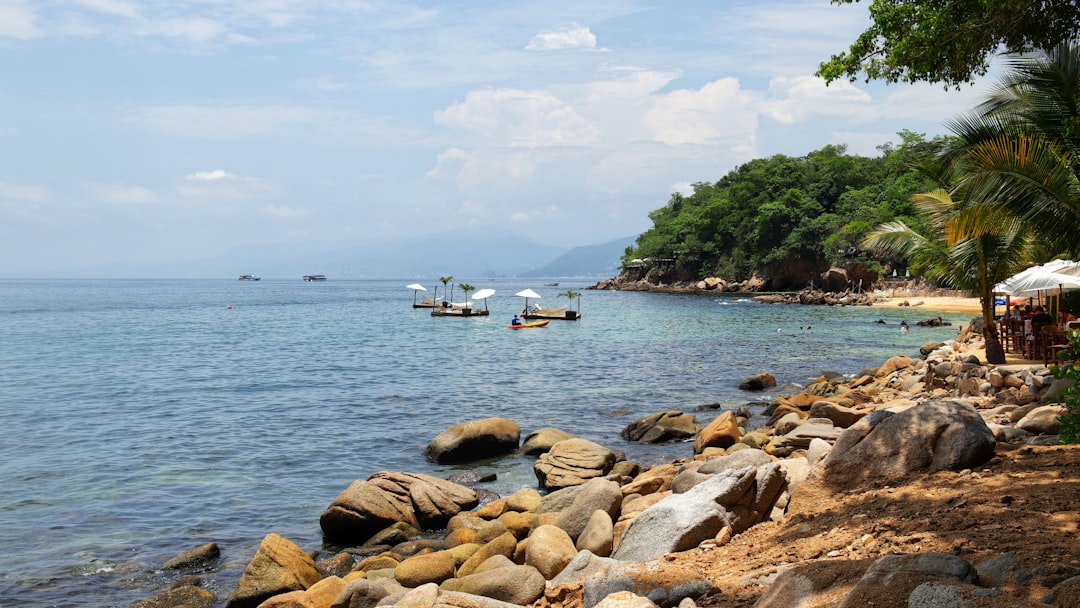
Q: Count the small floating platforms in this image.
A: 3